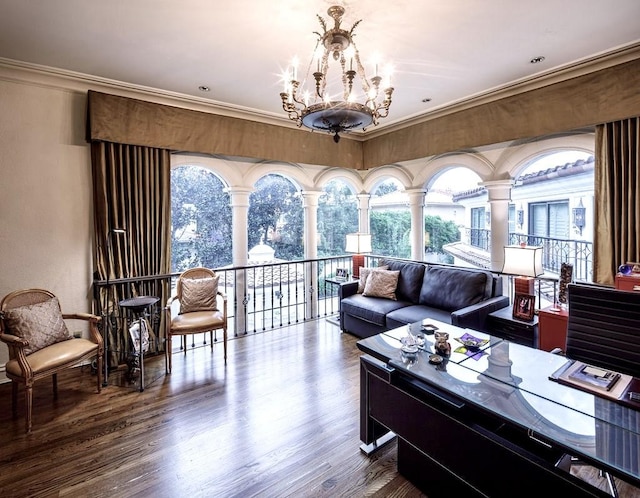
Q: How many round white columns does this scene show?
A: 5